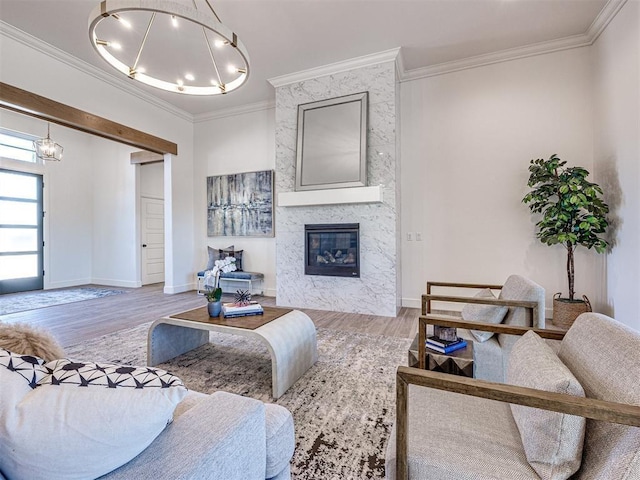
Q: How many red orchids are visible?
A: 0